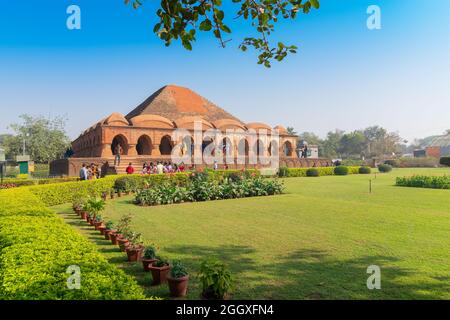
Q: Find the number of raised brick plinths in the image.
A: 1